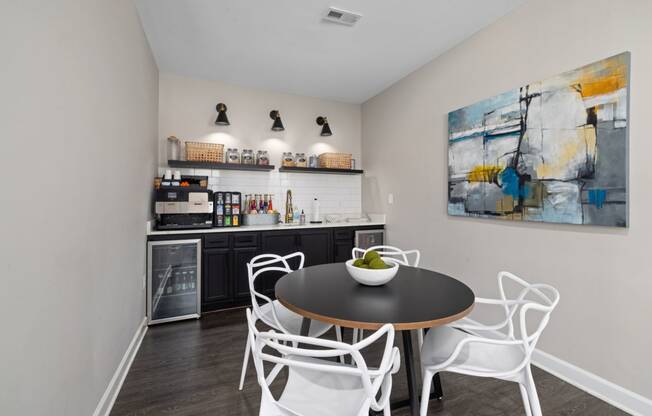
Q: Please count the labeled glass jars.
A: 5